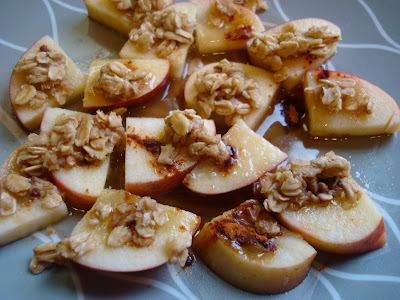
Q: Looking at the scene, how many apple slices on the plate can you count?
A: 15